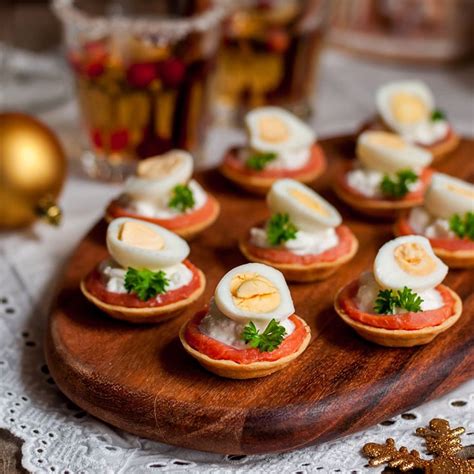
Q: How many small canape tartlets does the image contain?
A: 9